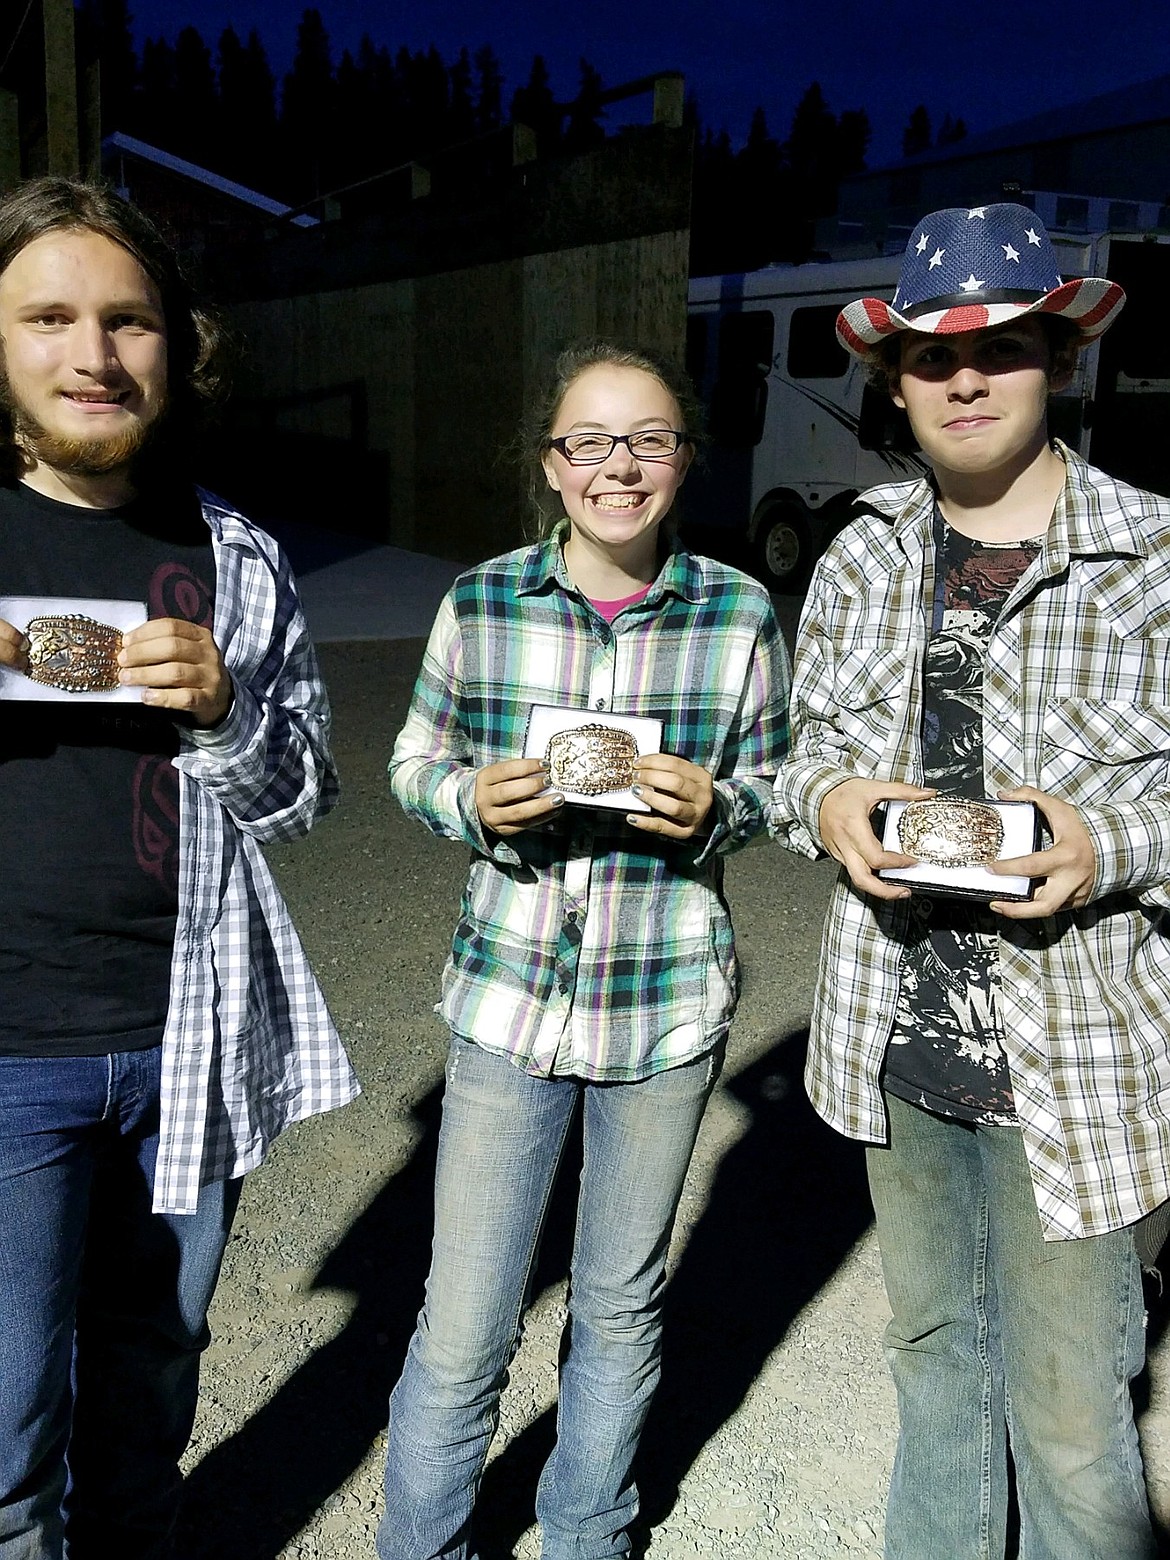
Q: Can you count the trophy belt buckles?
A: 3